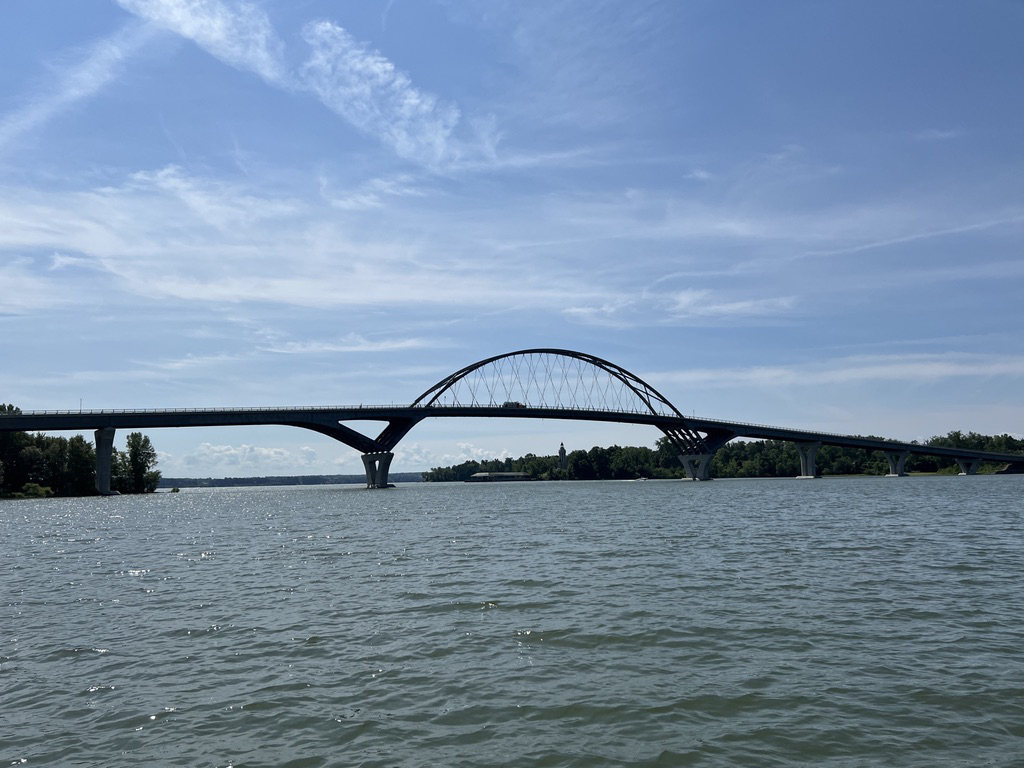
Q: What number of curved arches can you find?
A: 2